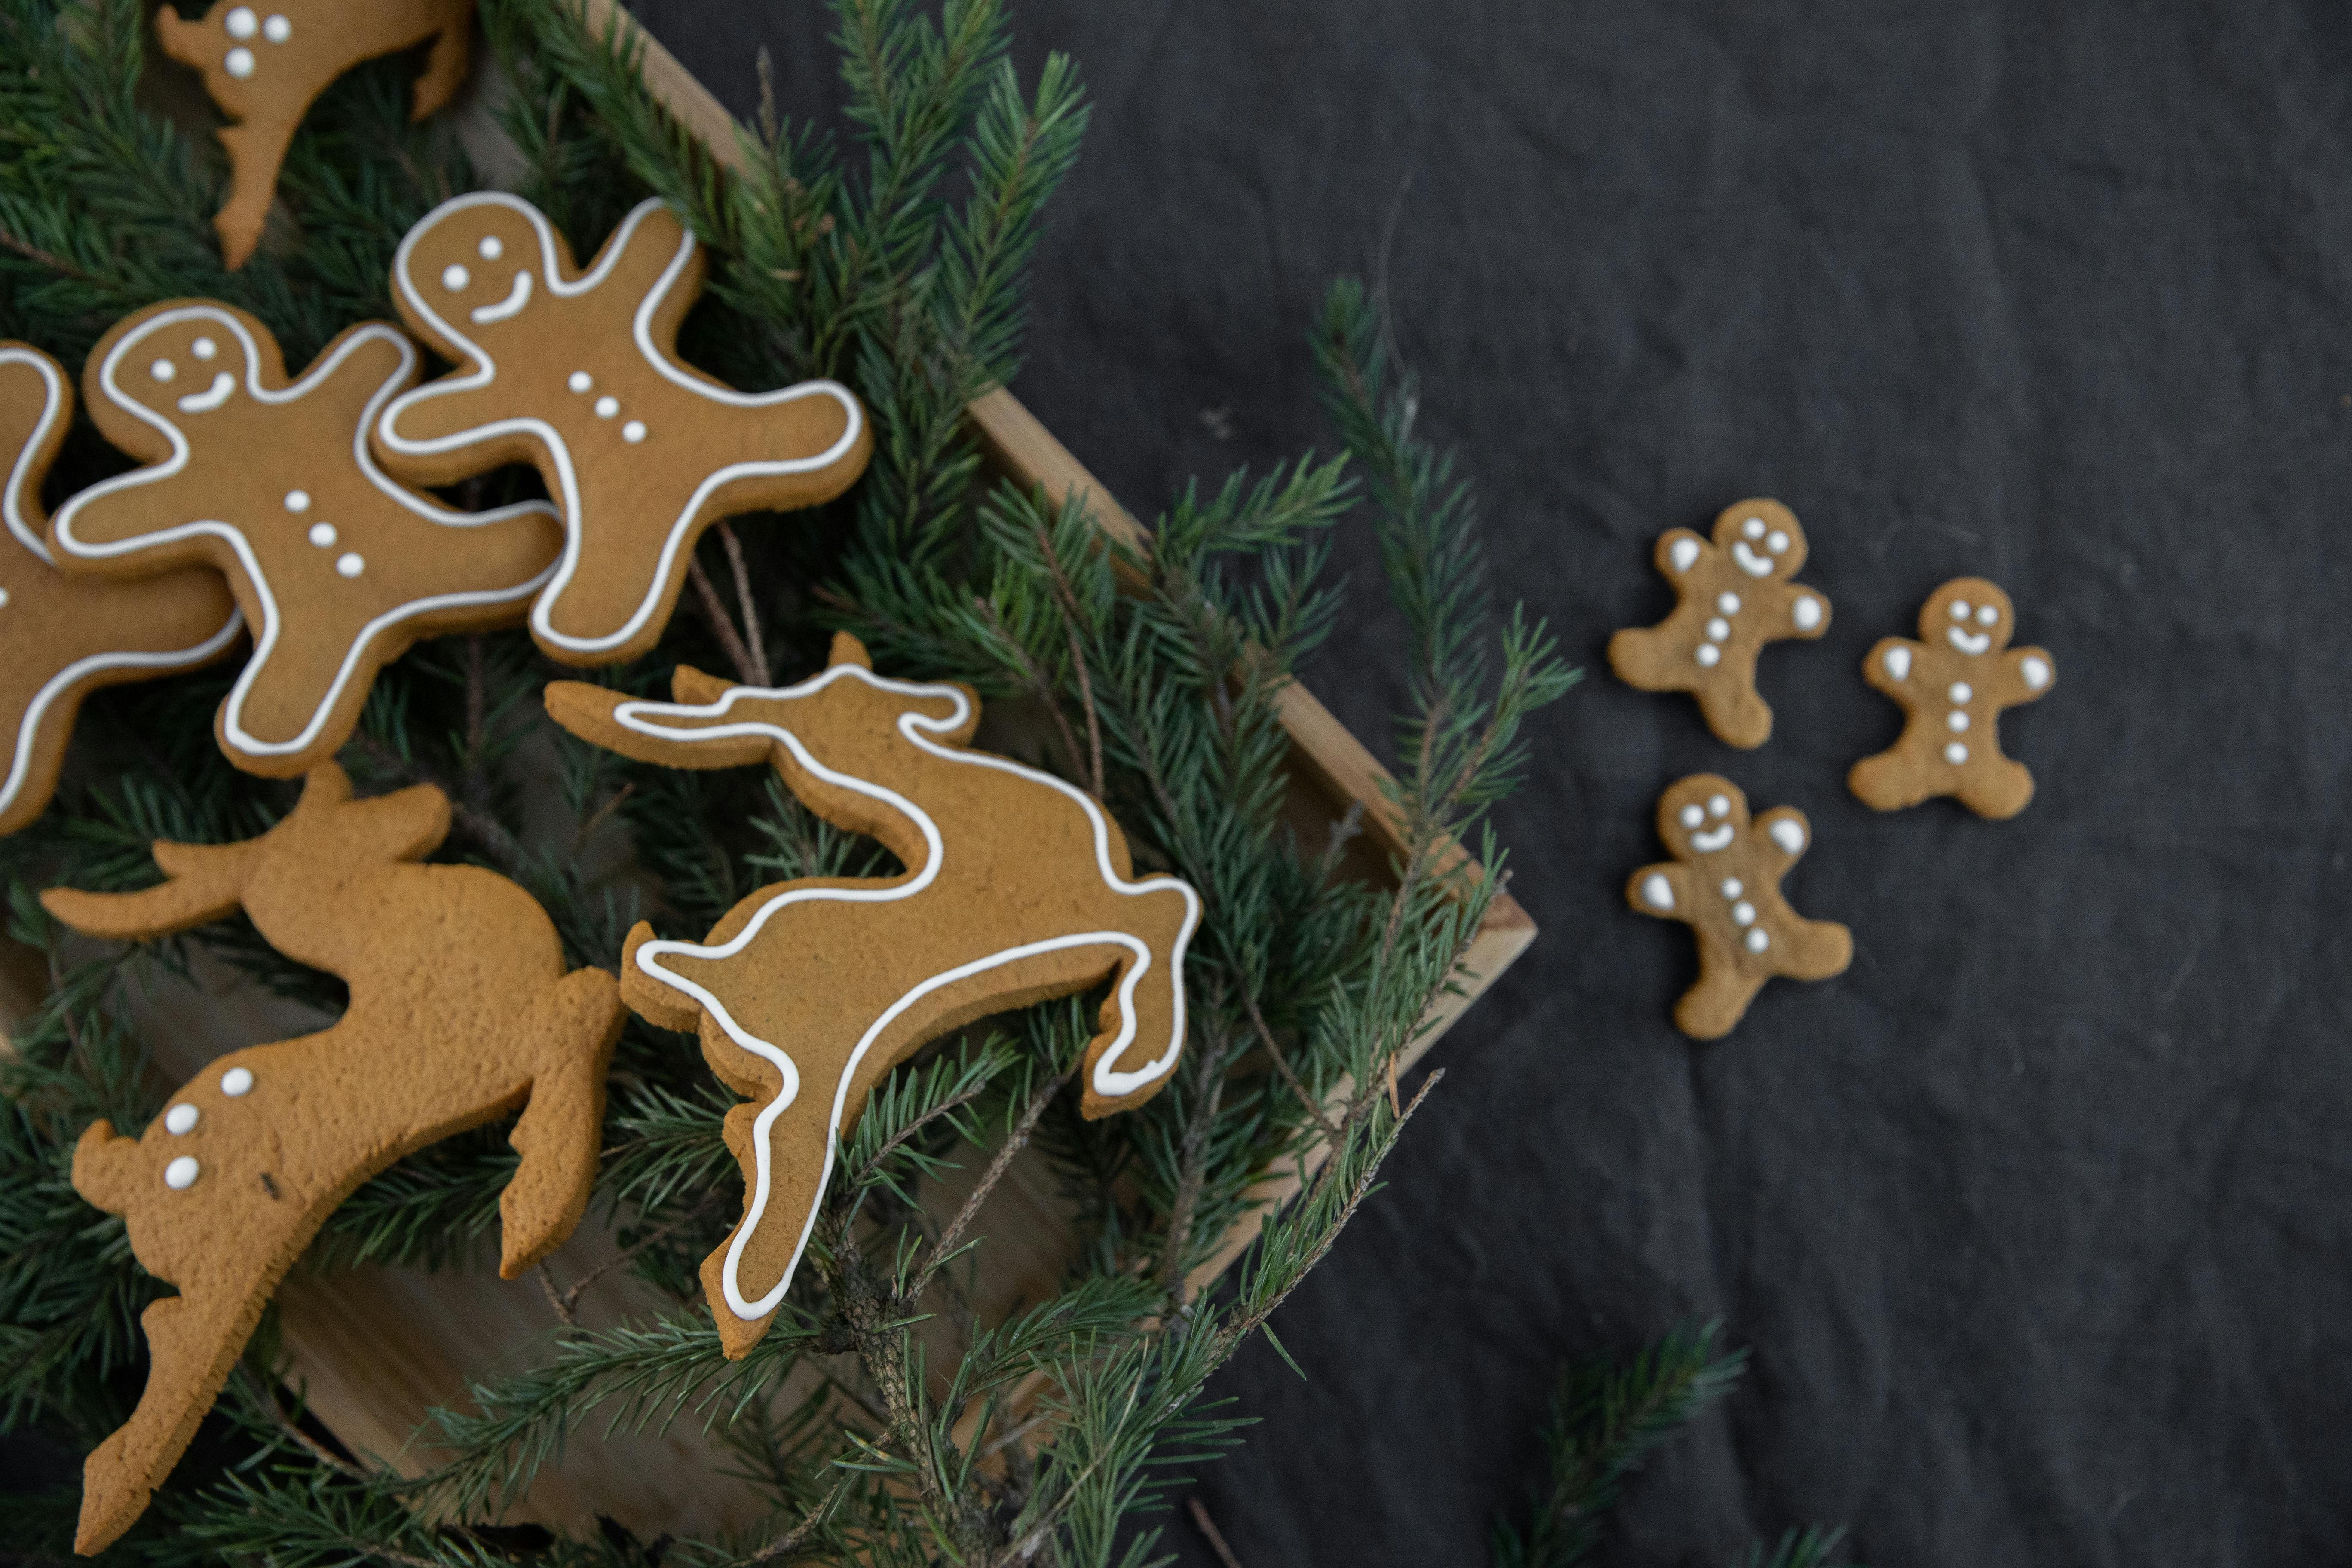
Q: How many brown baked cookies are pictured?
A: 9